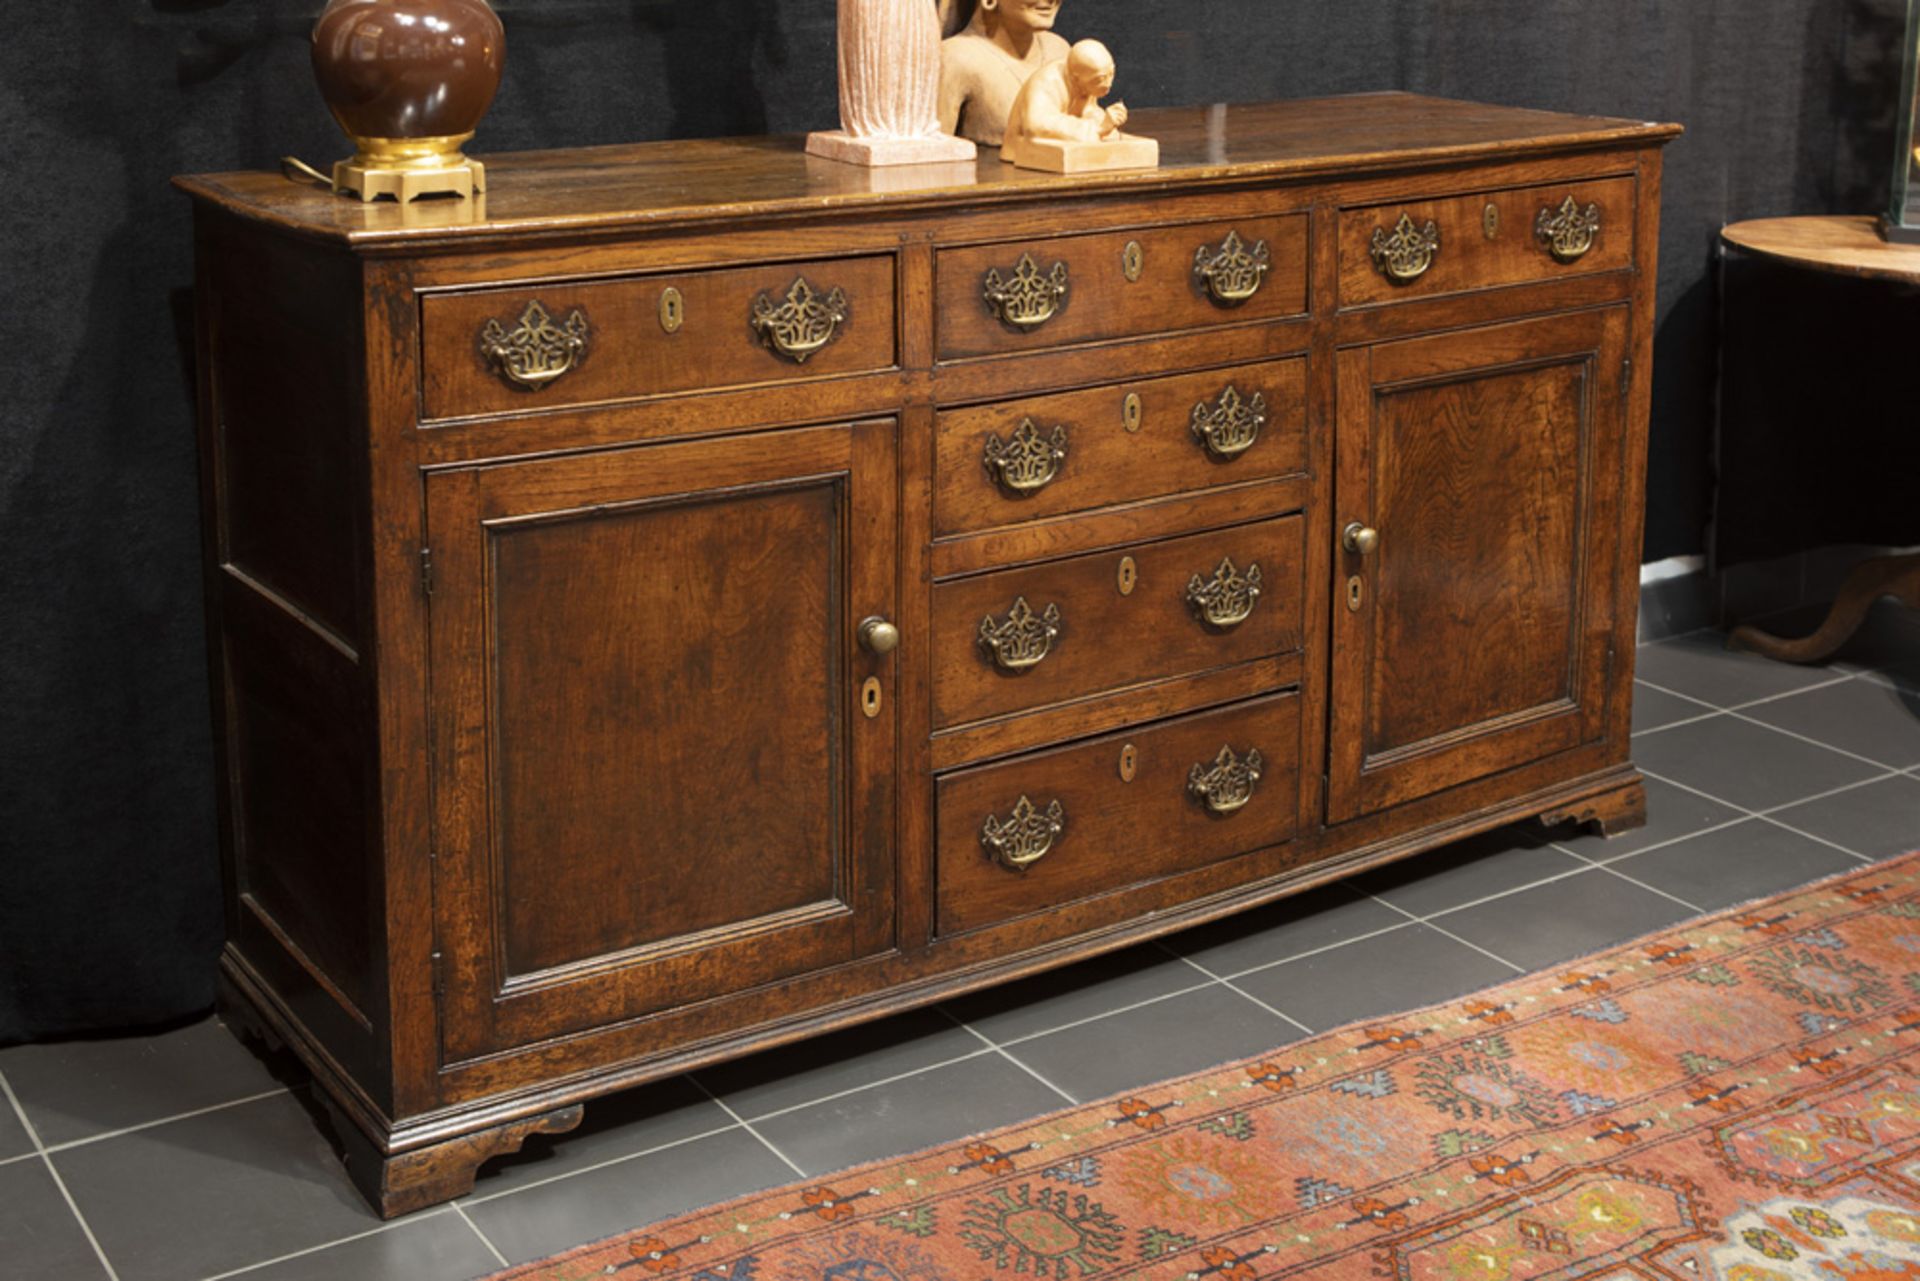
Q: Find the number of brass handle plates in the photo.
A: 12